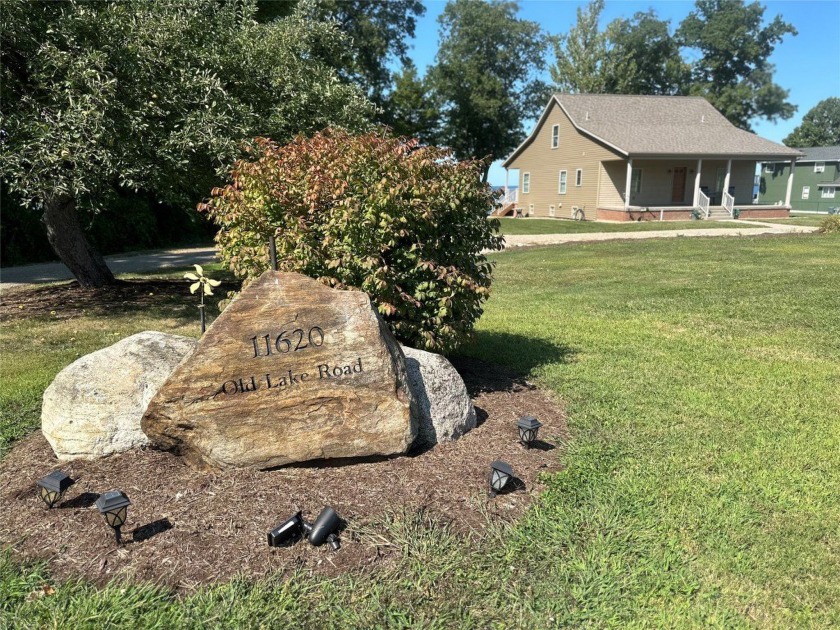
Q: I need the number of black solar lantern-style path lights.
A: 4